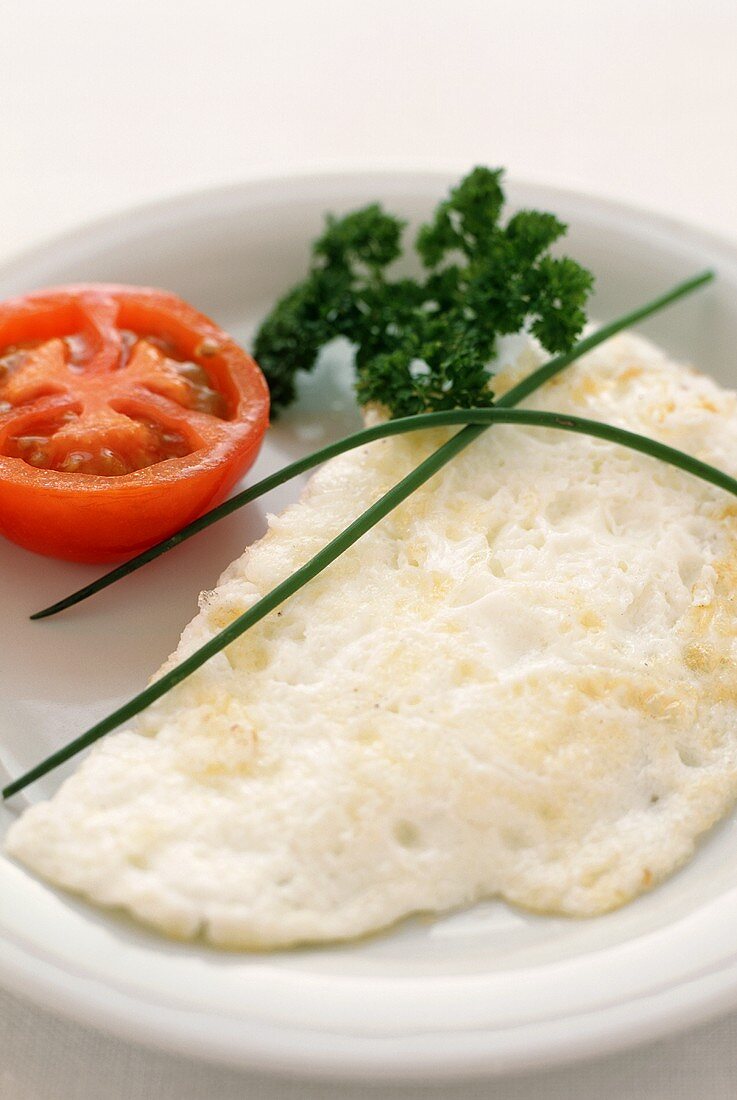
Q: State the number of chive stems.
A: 2